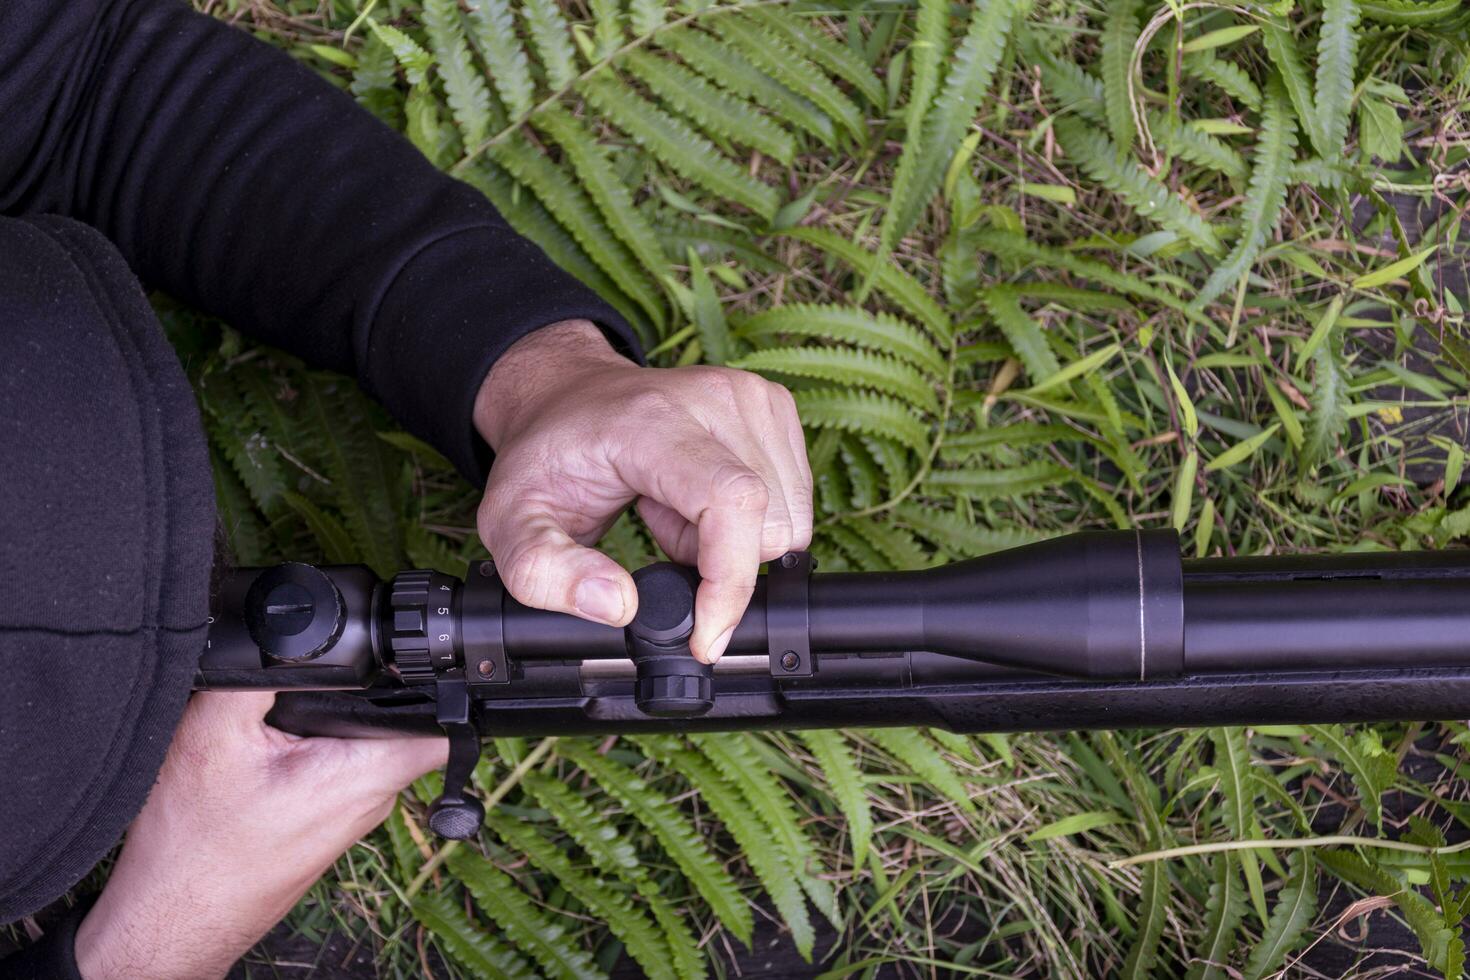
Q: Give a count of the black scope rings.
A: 2